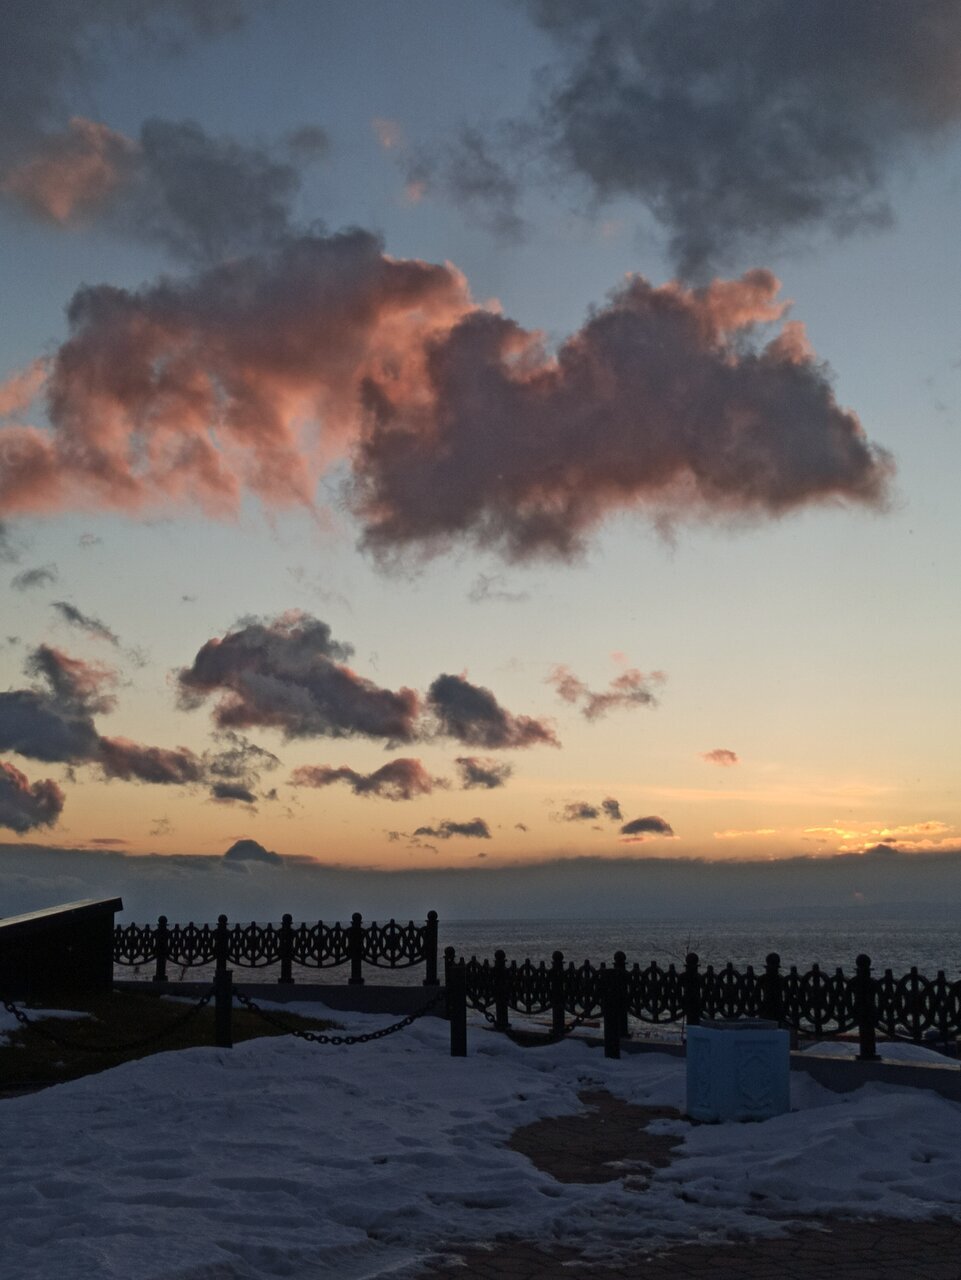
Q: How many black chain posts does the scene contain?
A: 3